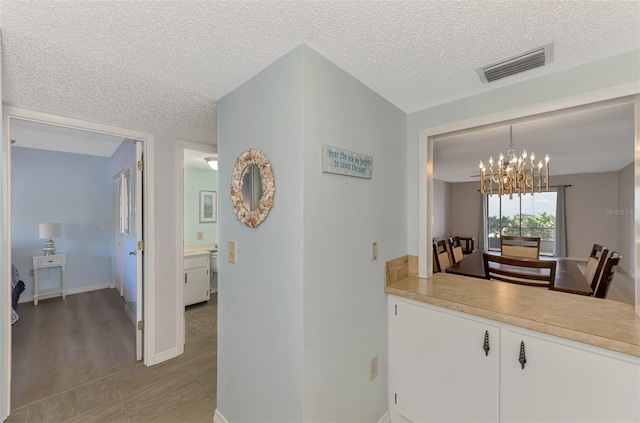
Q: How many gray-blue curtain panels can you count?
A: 2